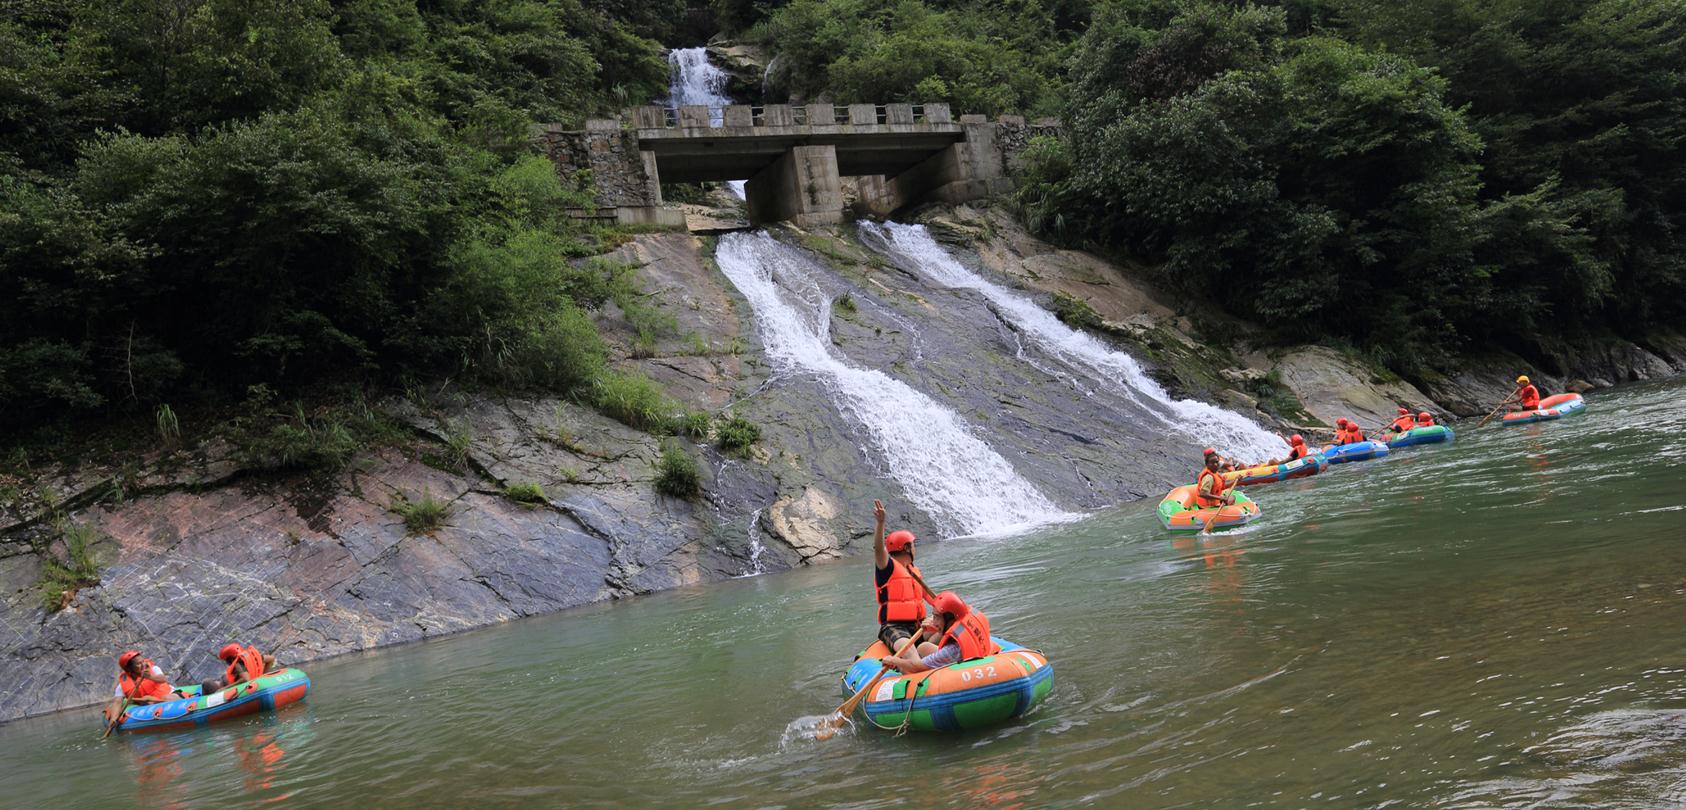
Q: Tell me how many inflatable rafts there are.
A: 7